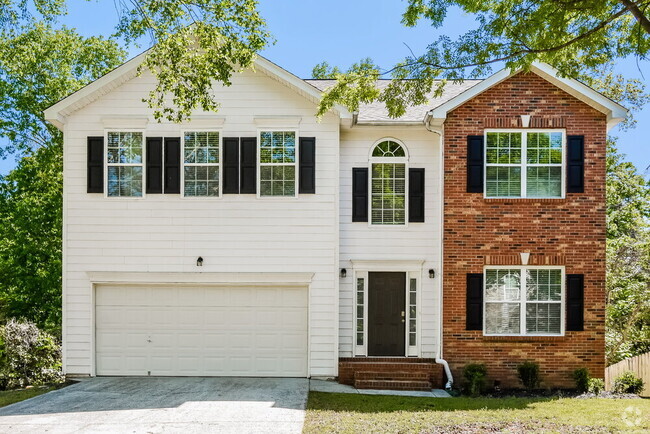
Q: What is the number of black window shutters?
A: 12